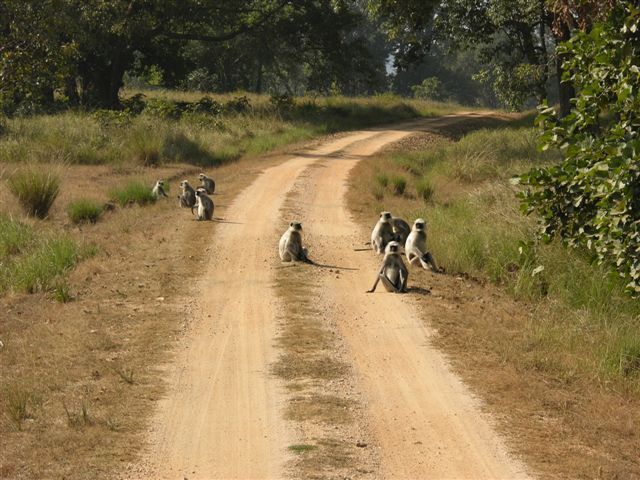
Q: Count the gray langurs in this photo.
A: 9